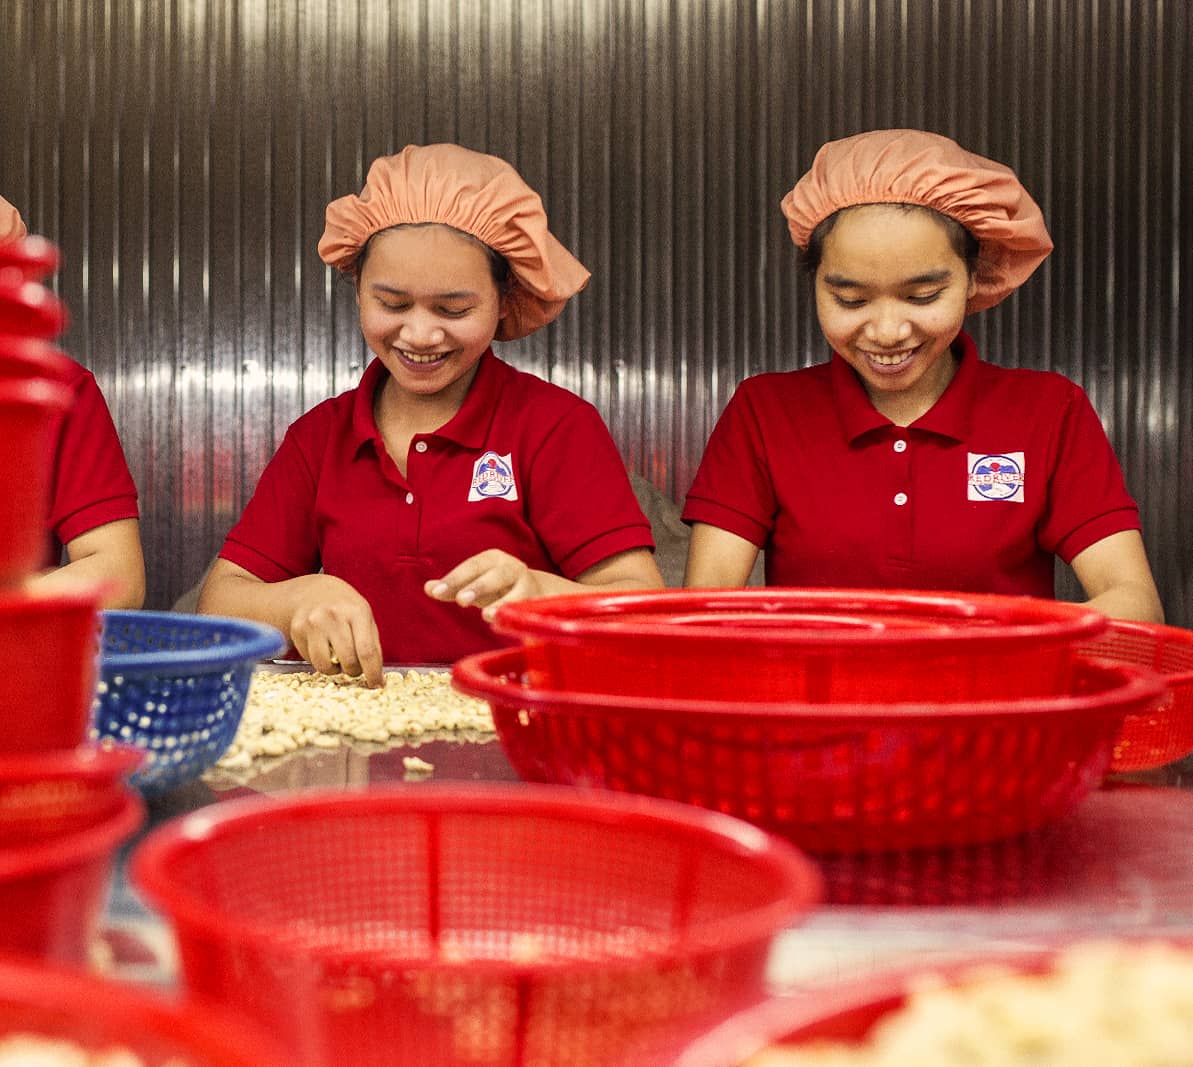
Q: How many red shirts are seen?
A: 3